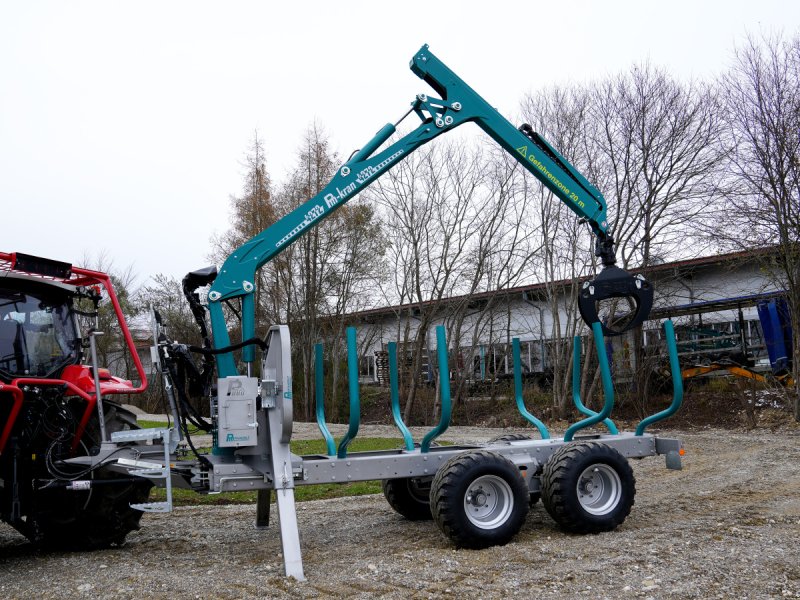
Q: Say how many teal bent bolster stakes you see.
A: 8